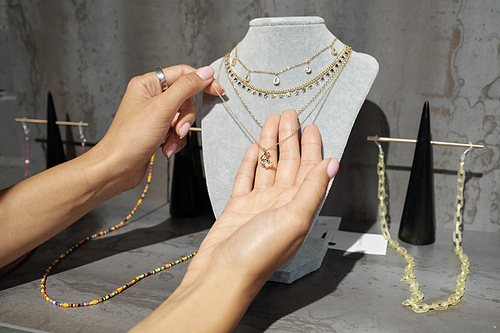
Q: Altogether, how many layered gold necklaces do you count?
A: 4